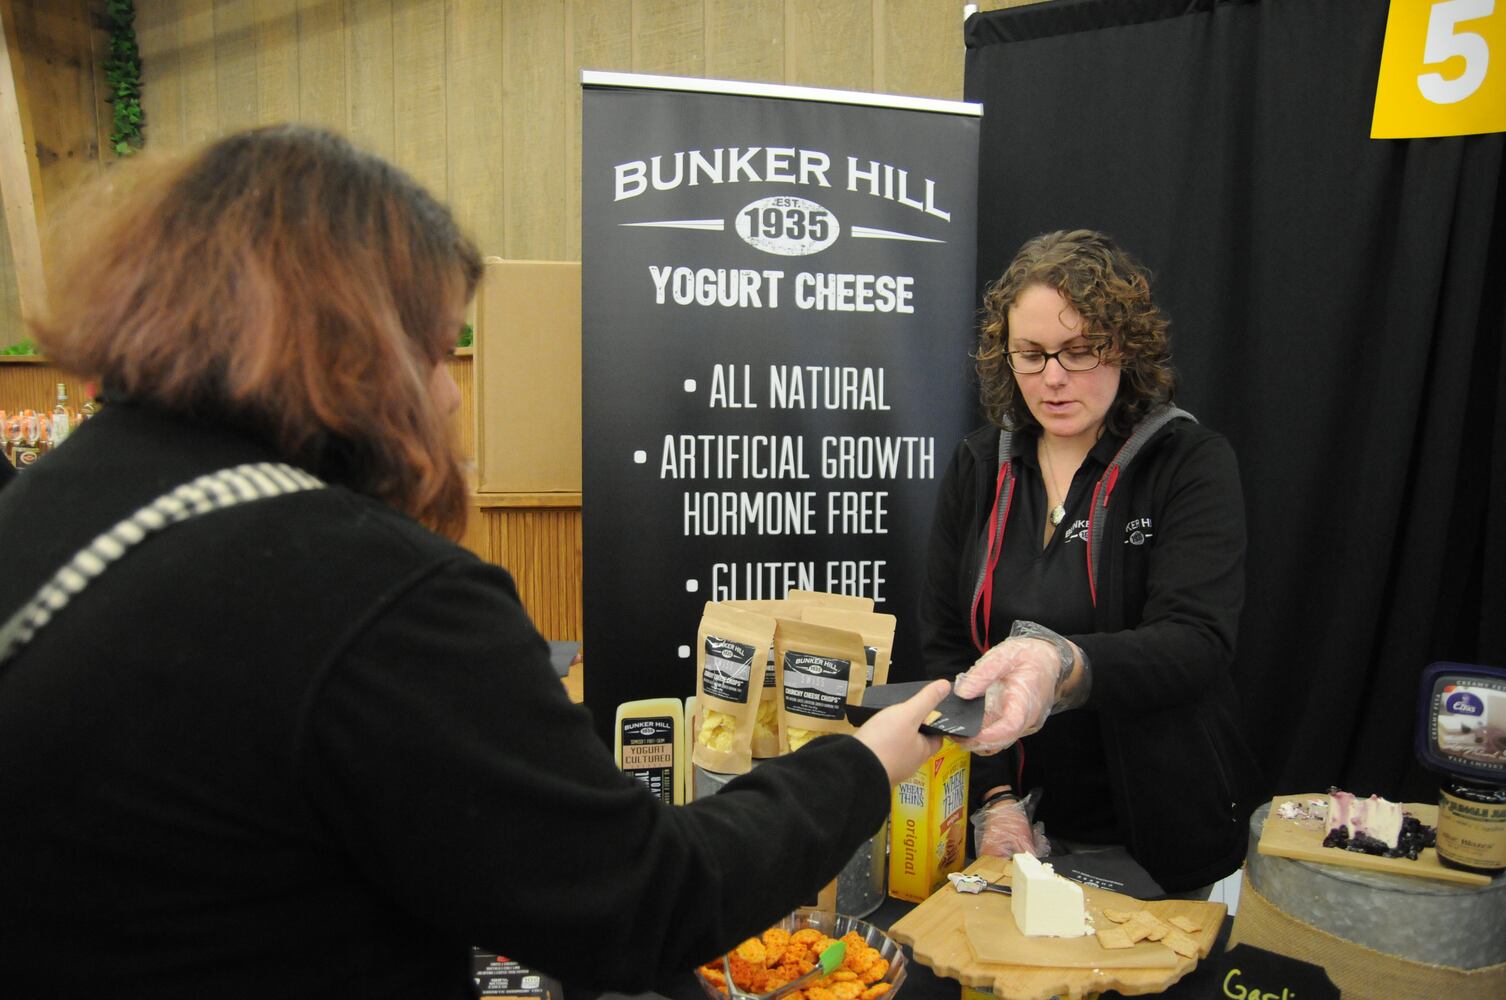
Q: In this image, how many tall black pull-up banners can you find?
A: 1